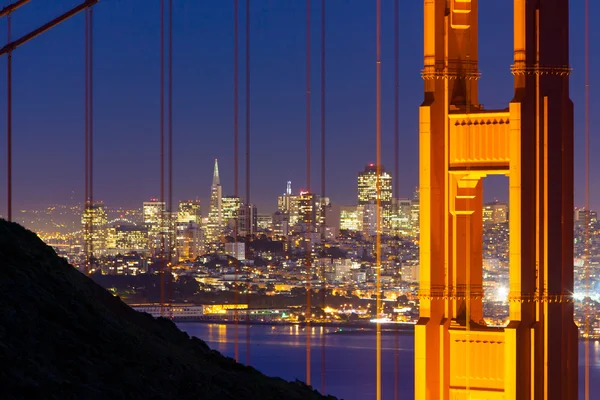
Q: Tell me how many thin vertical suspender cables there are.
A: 12